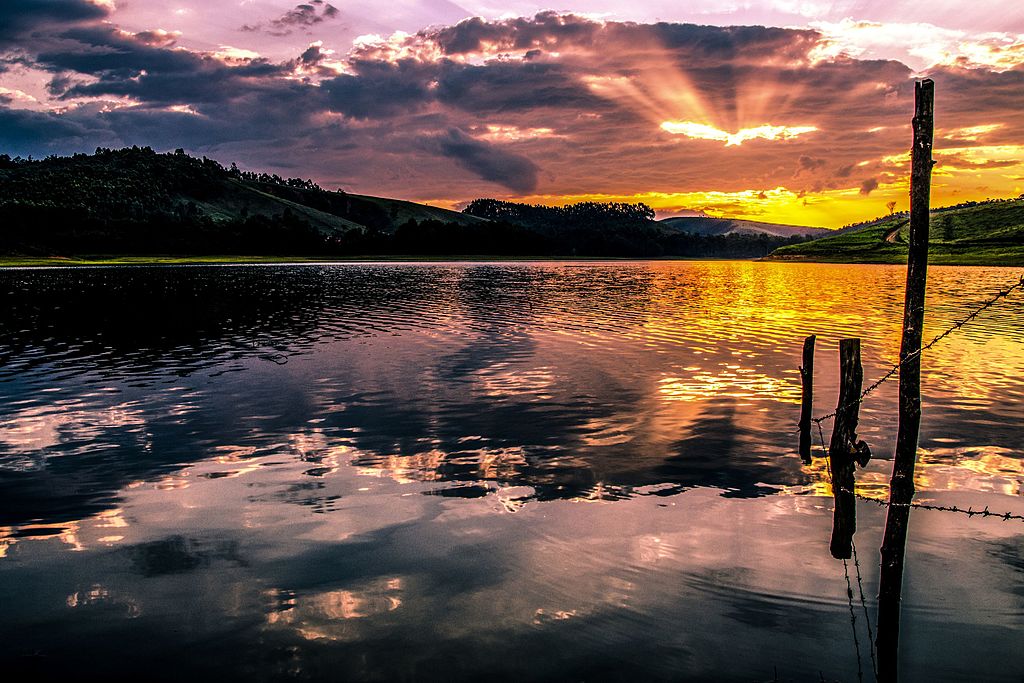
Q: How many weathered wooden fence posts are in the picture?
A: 3